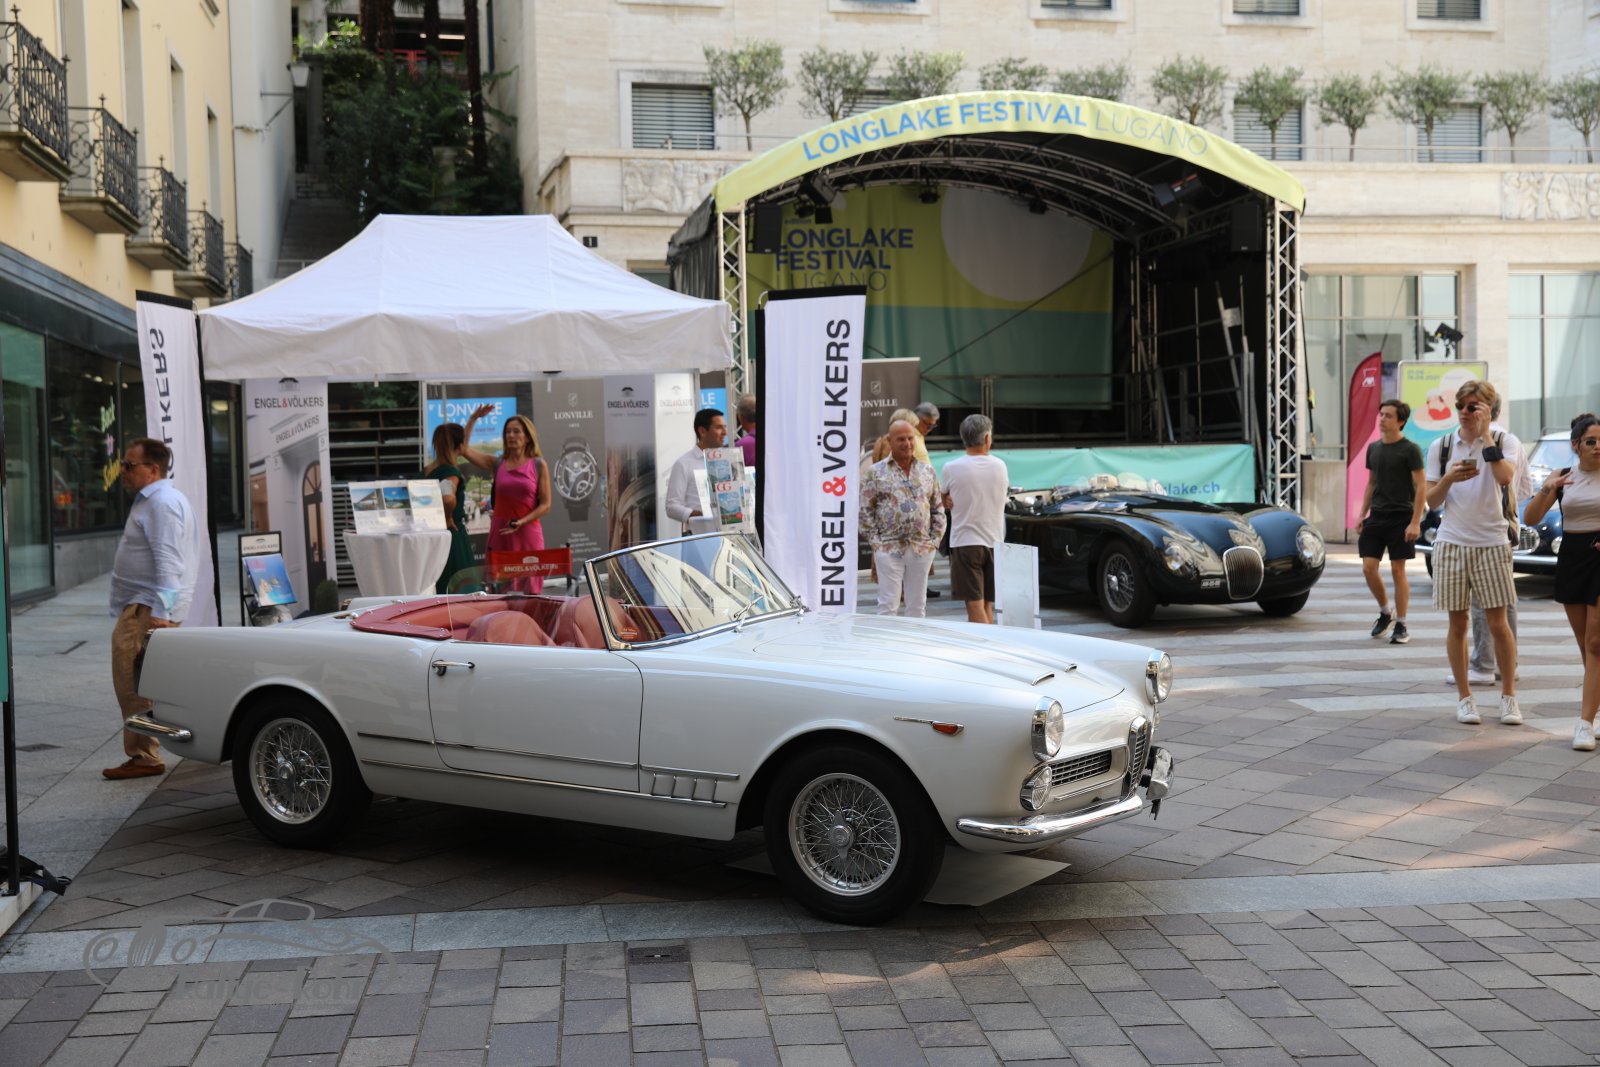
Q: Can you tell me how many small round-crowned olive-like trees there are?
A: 11